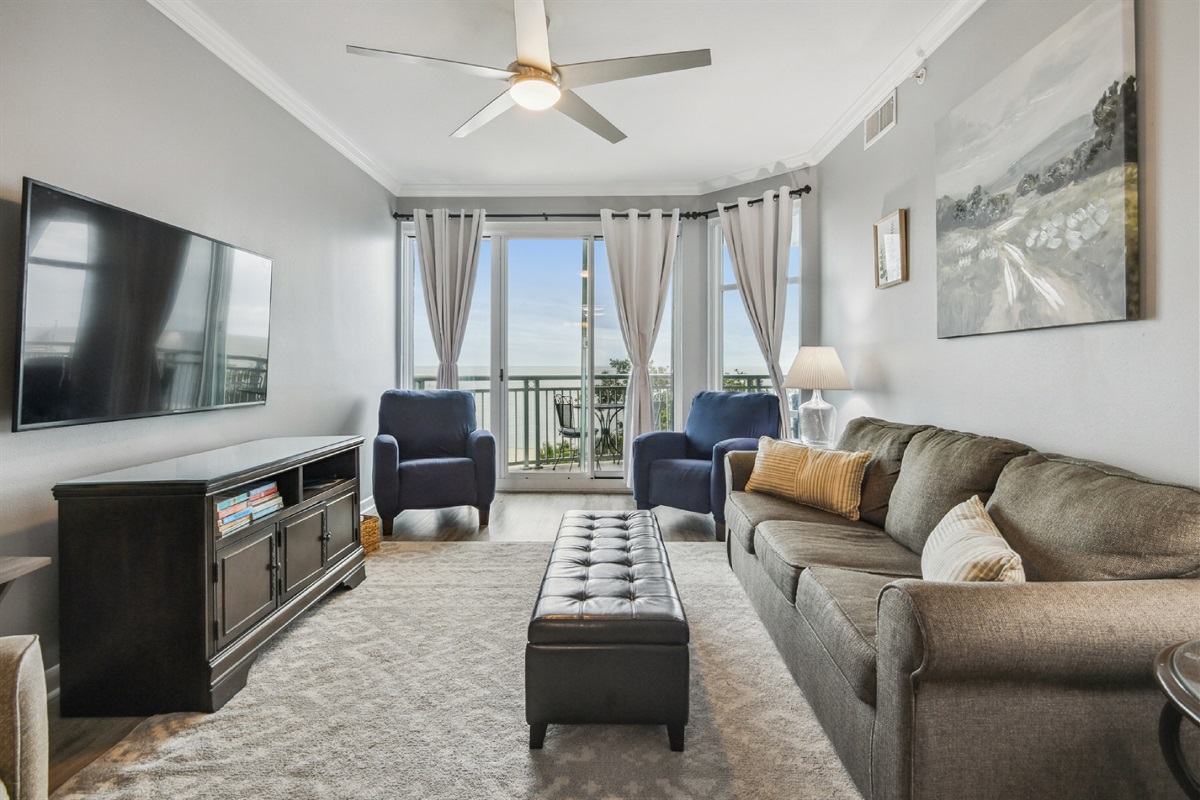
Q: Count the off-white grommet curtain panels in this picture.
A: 3